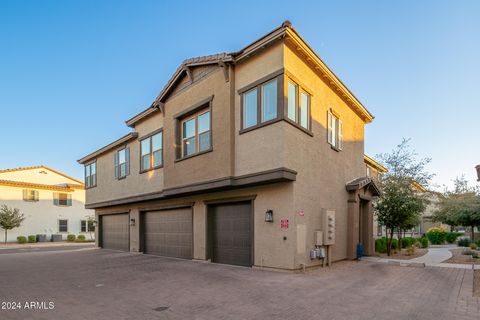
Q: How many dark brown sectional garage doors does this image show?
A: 3